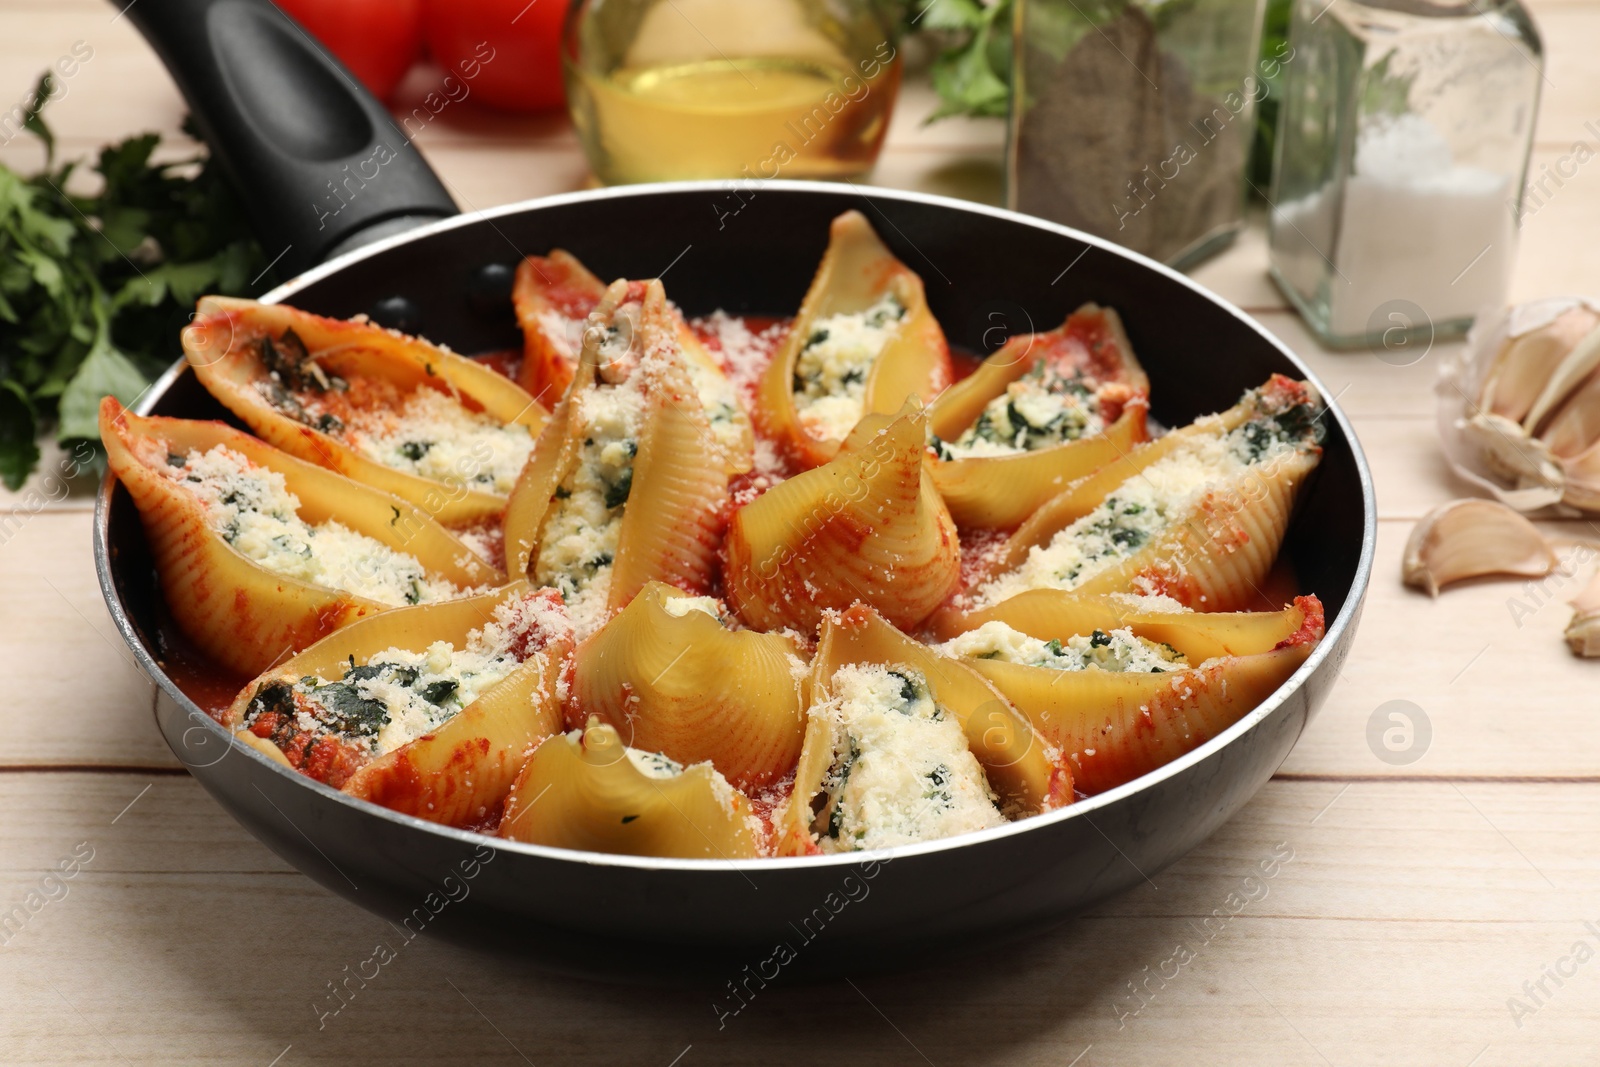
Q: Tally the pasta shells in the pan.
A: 13